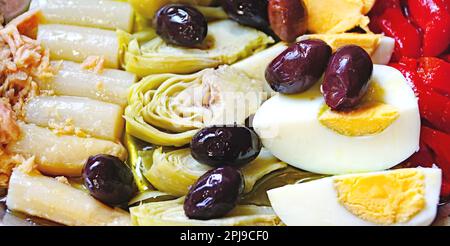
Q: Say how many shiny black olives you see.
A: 8